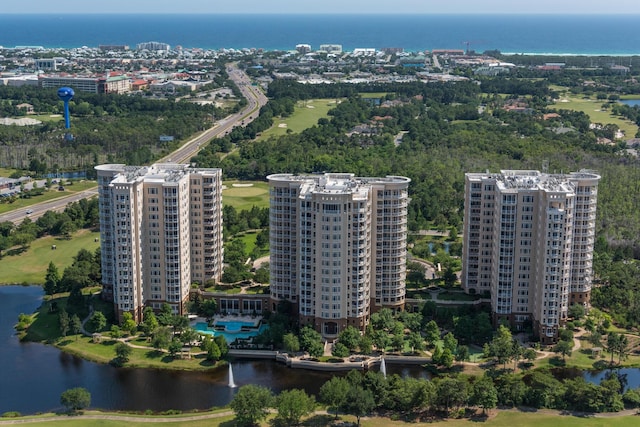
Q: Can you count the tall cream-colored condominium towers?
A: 3